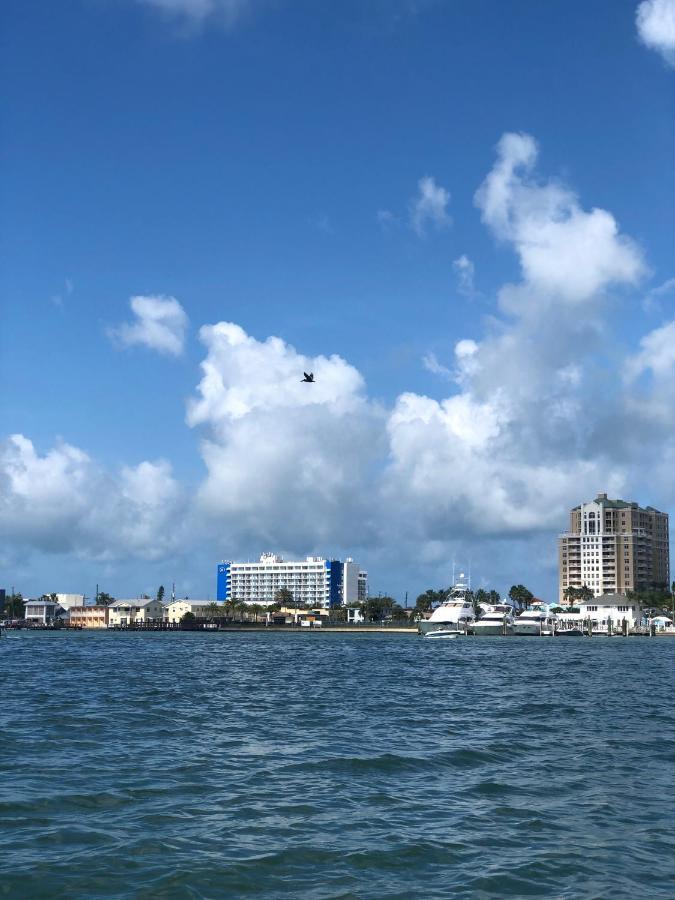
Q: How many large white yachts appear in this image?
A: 3